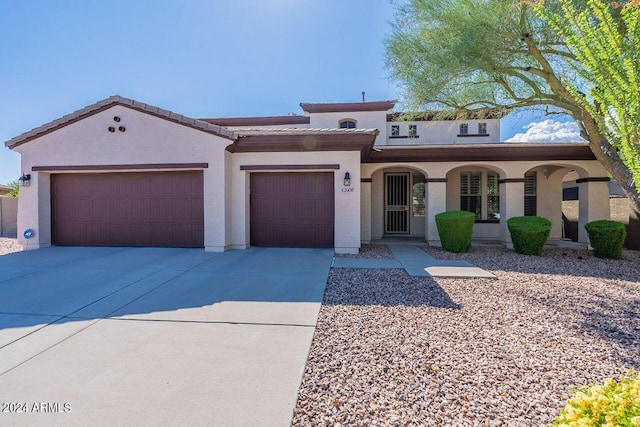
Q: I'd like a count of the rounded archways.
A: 3